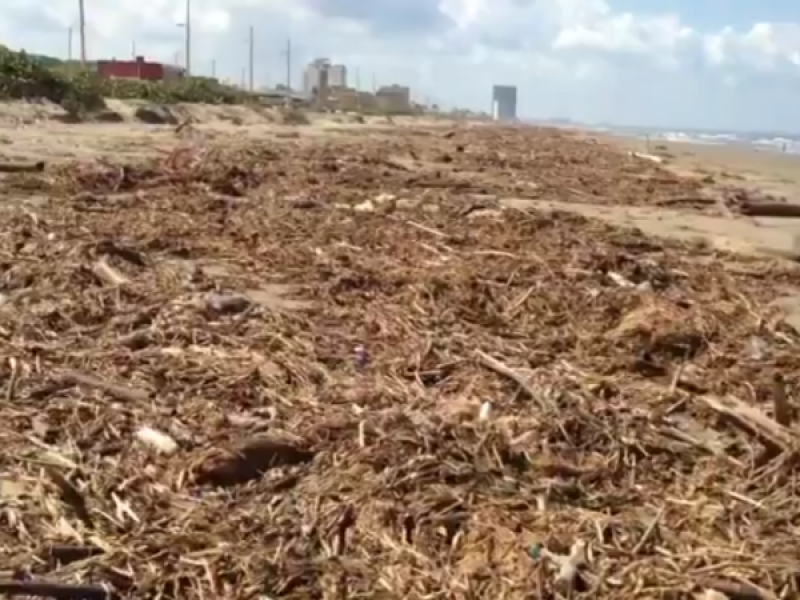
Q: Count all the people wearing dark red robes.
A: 0